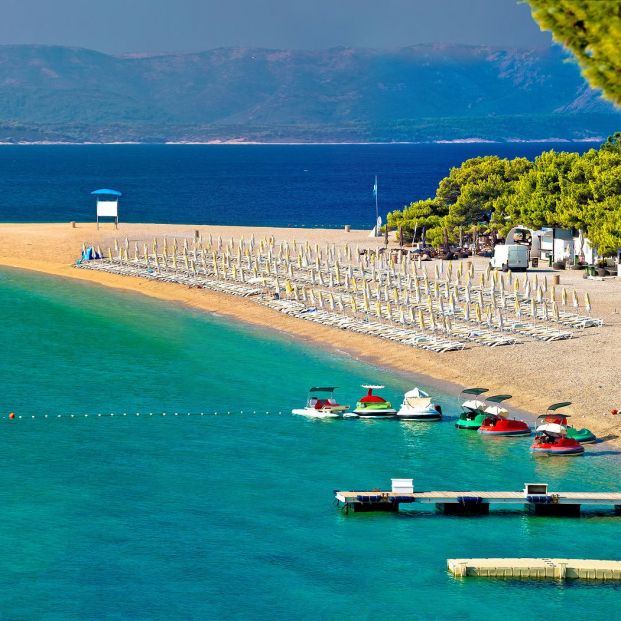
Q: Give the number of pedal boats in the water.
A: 7